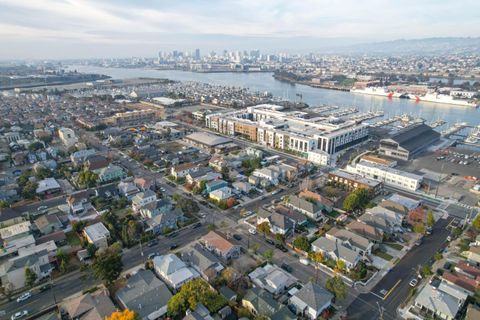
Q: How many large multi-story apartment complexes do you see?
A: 1